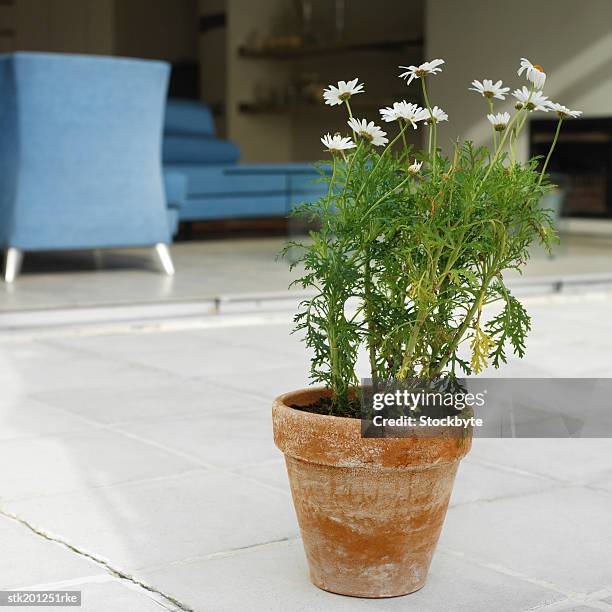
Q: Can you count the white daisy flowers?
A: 12